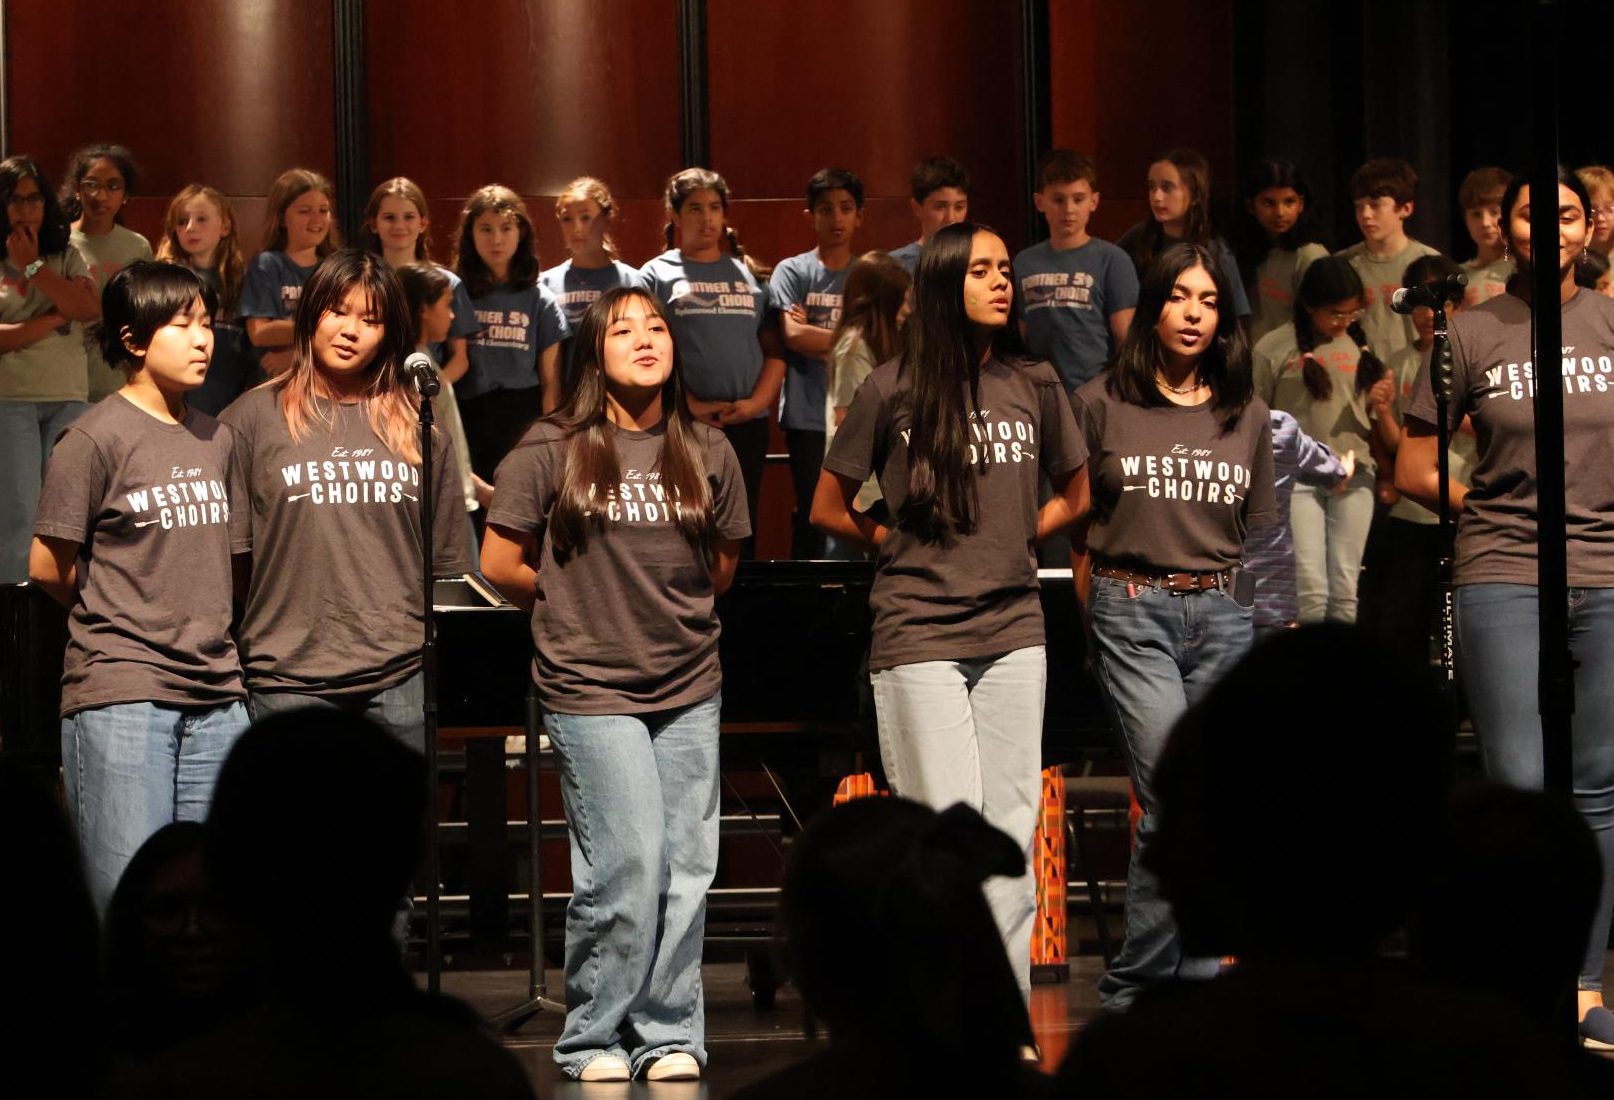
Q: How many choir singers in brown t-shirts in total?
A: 6